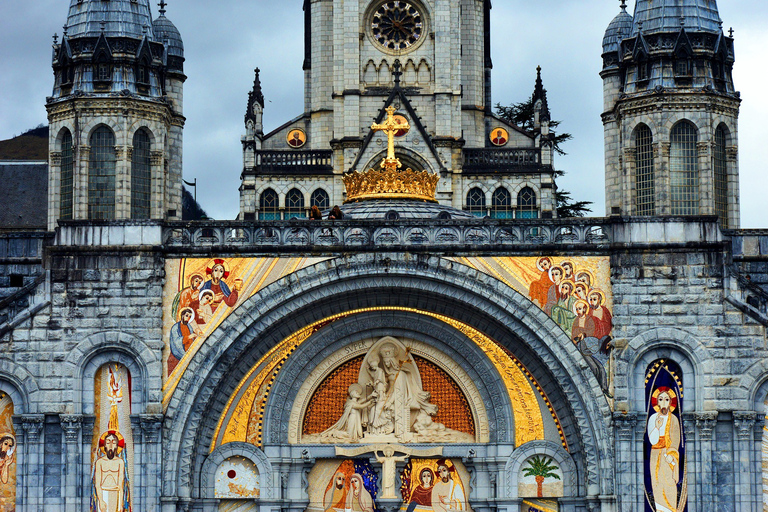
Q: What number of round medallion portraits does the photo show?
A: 3